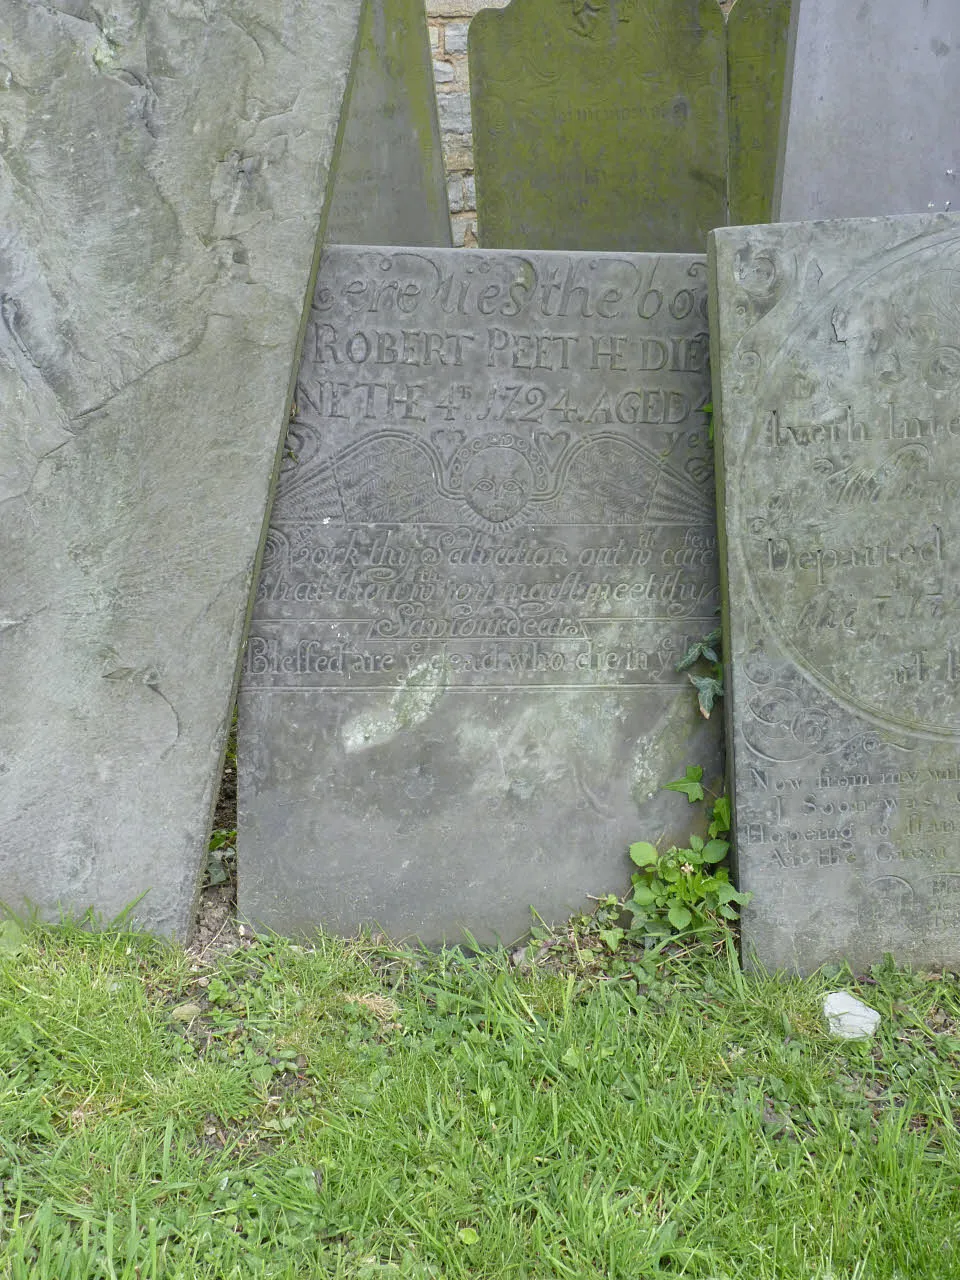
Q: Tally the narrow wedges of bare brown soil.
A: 1